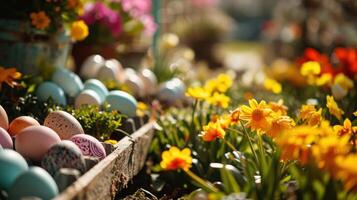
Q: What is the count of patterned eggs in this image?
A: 3